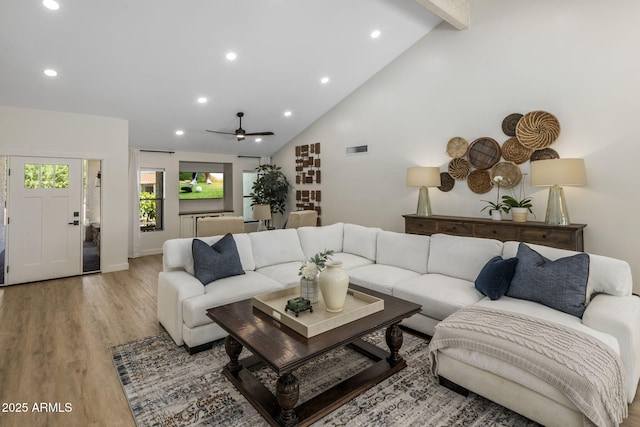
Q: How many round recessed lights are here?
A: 9